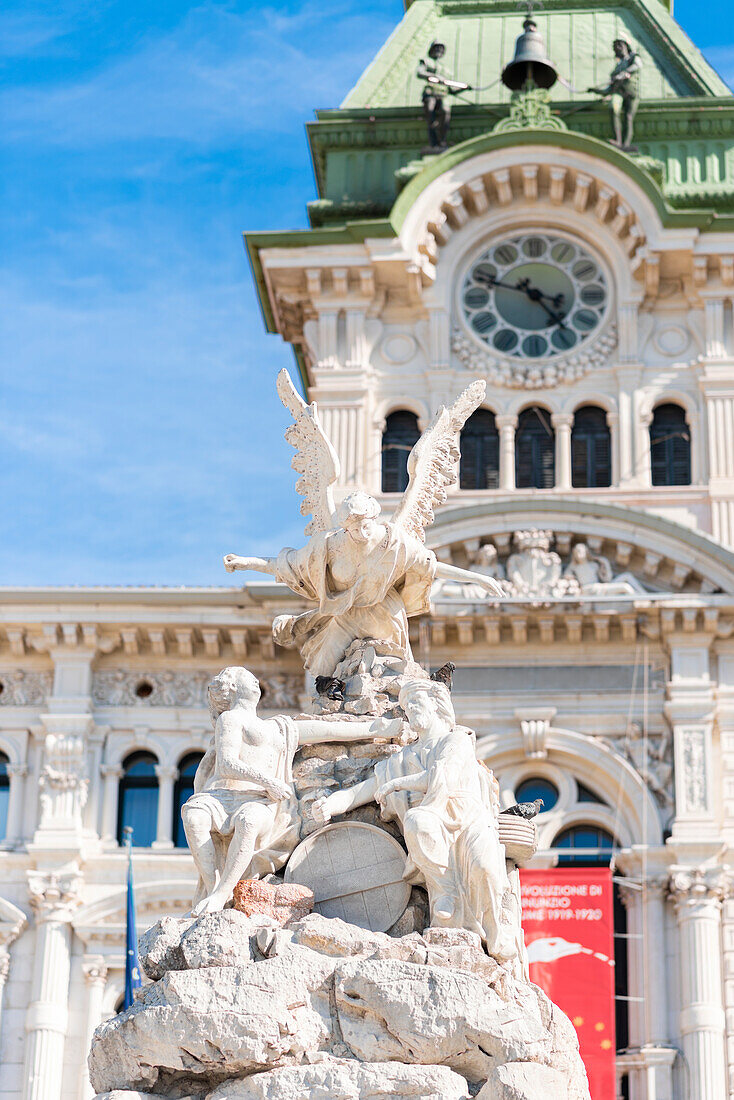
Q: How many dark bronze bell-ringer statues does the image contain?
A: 2